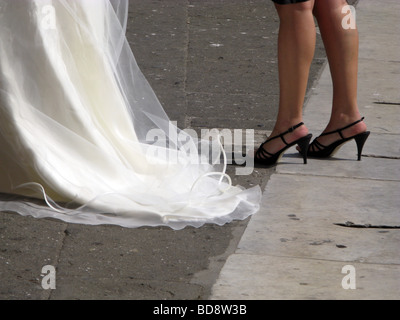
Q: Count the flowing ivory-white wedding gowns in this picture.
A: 1